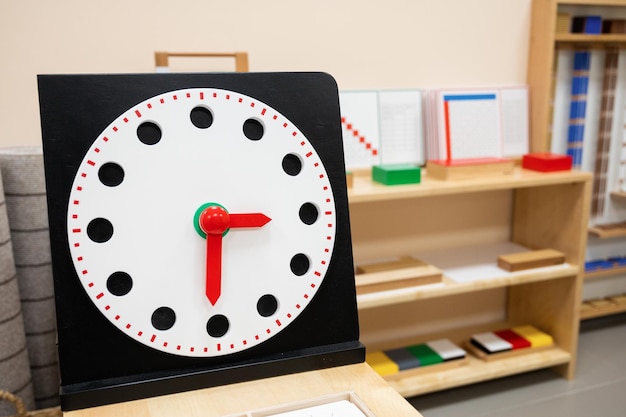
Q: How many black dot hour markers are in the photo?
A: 12